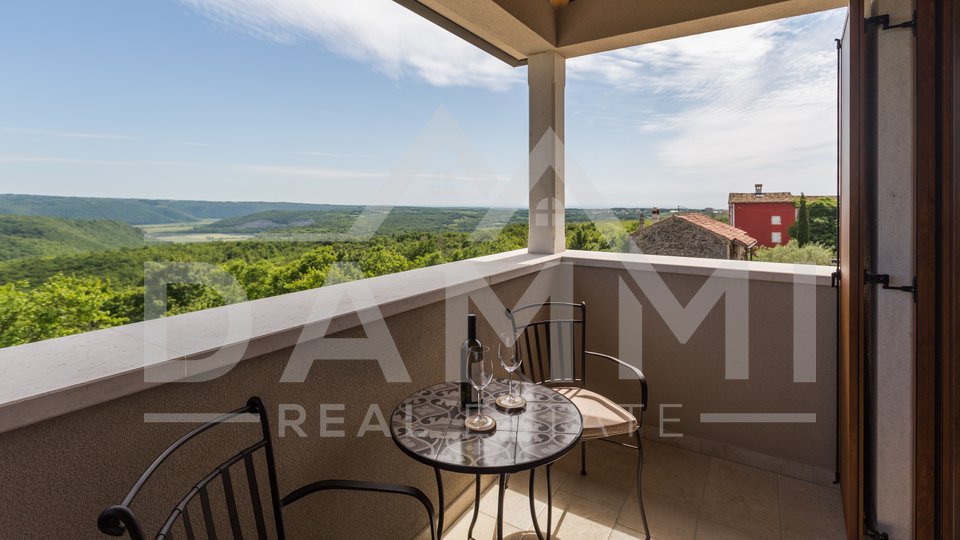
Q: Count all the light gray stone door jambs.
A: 1